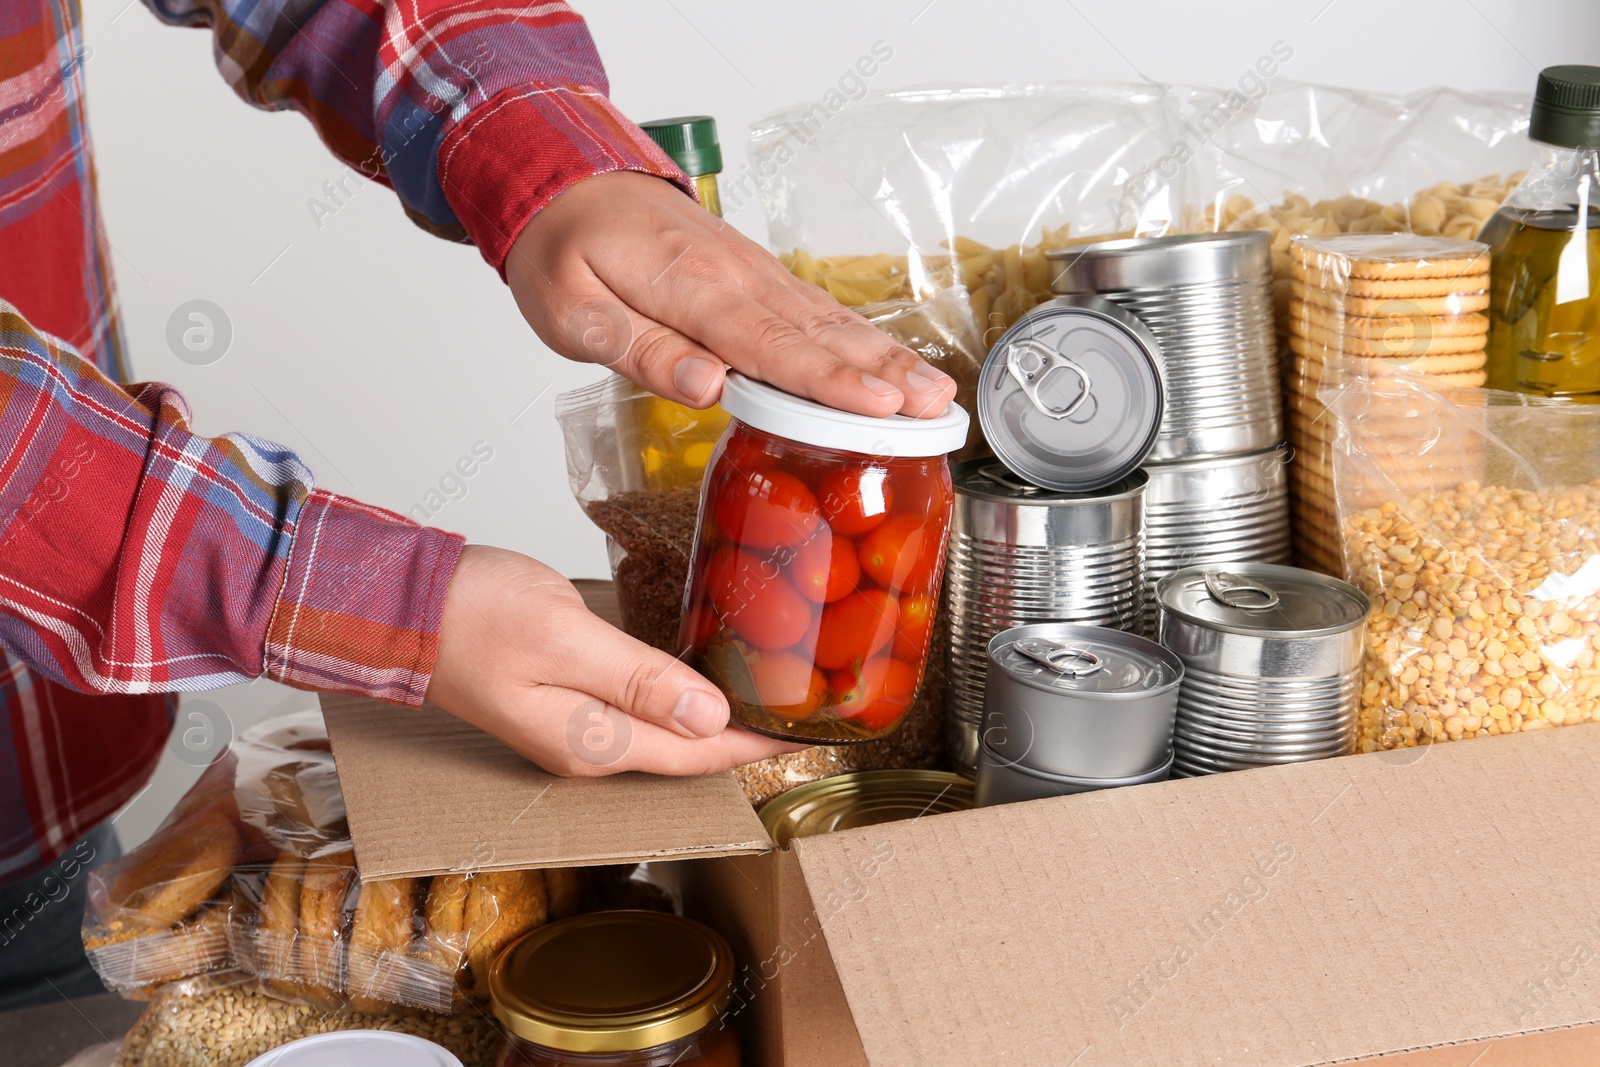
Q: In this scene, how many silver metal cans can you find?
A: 7